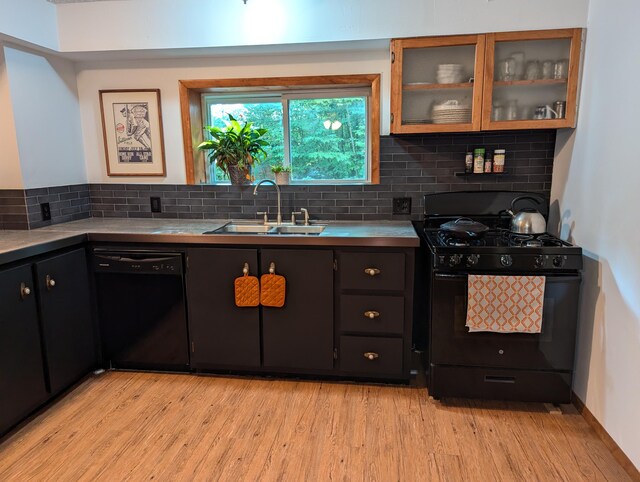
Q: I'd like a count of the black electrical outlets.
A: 3